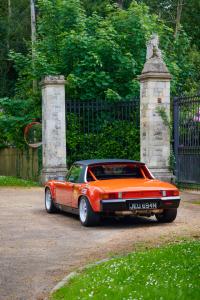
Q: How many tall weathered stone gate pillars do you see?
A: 2